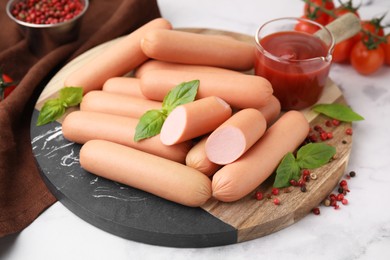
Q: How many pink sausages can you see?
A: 12